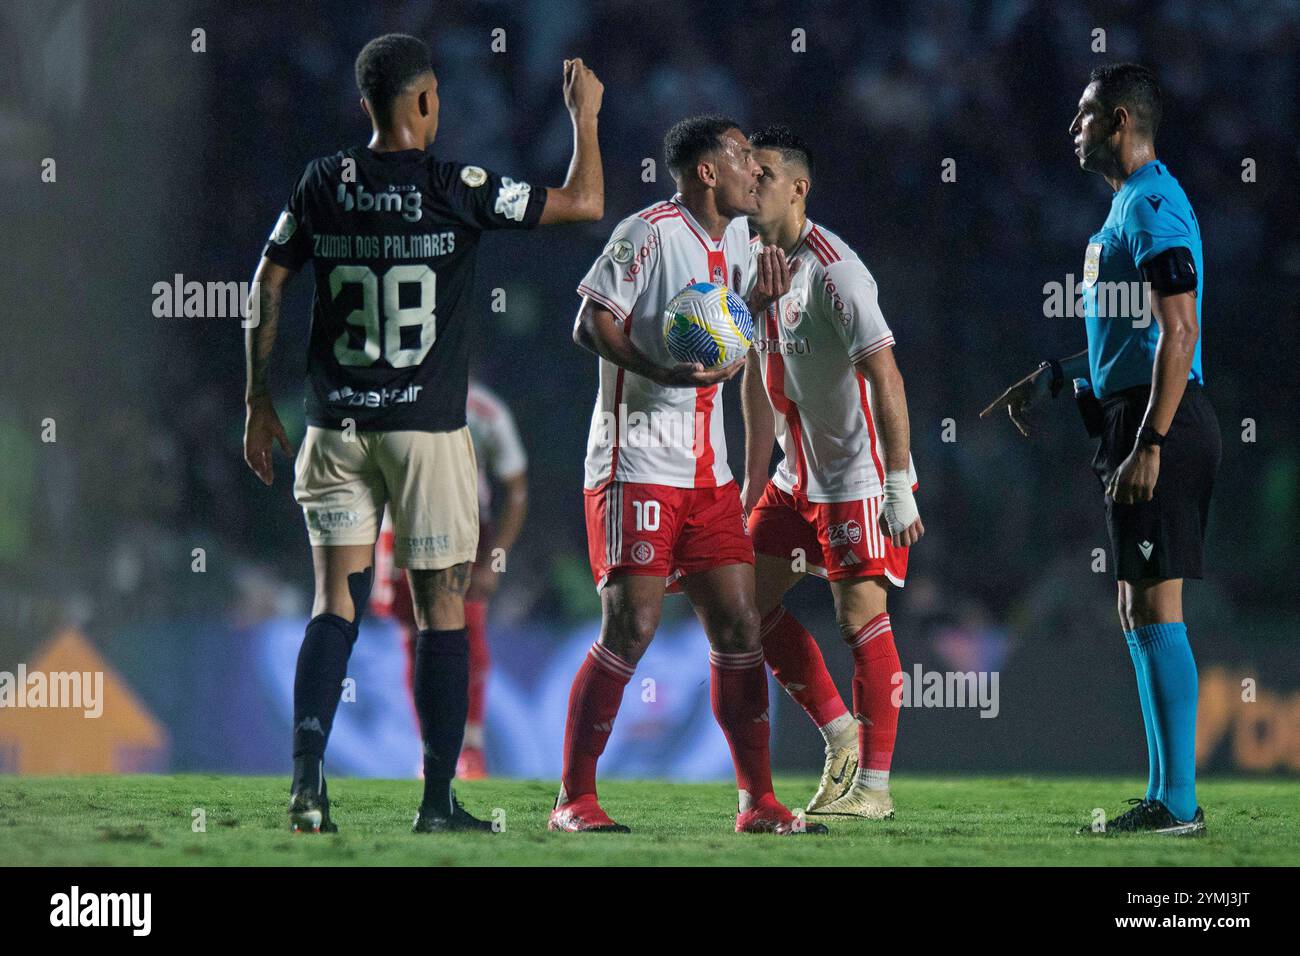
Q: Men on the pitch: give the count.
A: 5